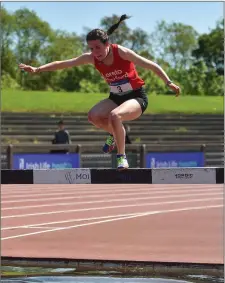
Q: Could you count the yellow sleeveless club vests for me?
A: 0